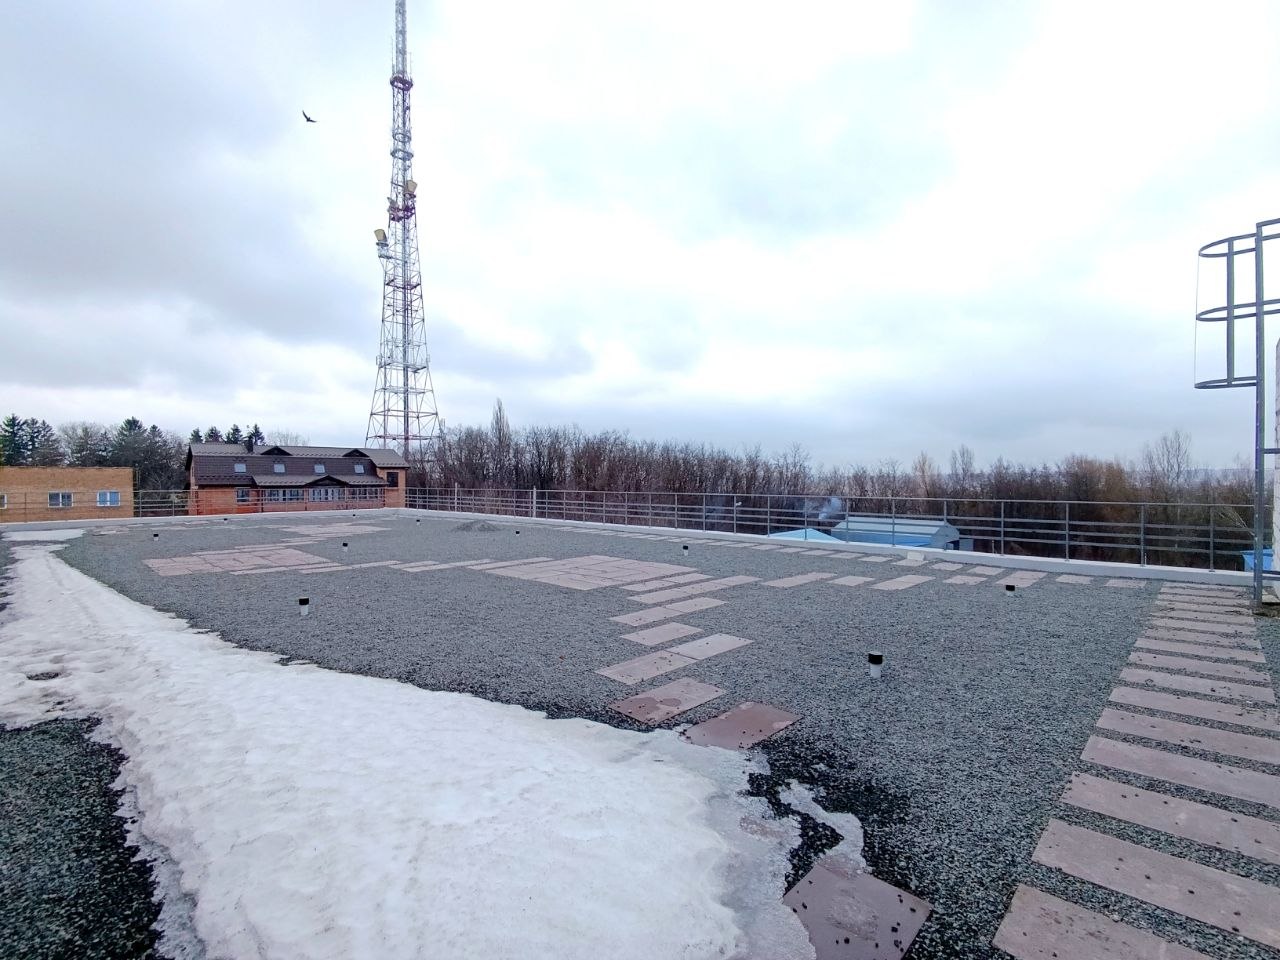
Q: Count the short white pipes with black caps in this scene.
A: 10